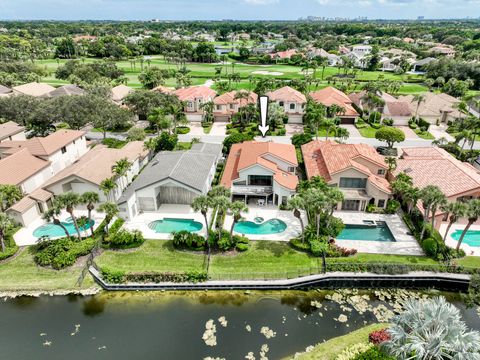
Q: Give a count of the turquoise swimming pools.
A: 5